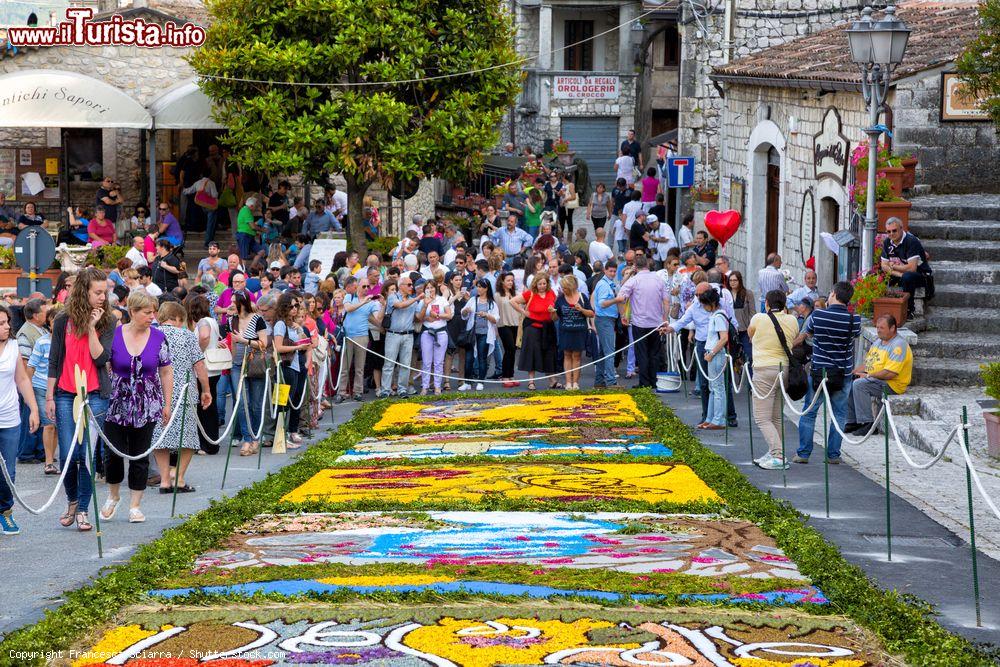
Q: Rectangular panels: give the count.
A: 5